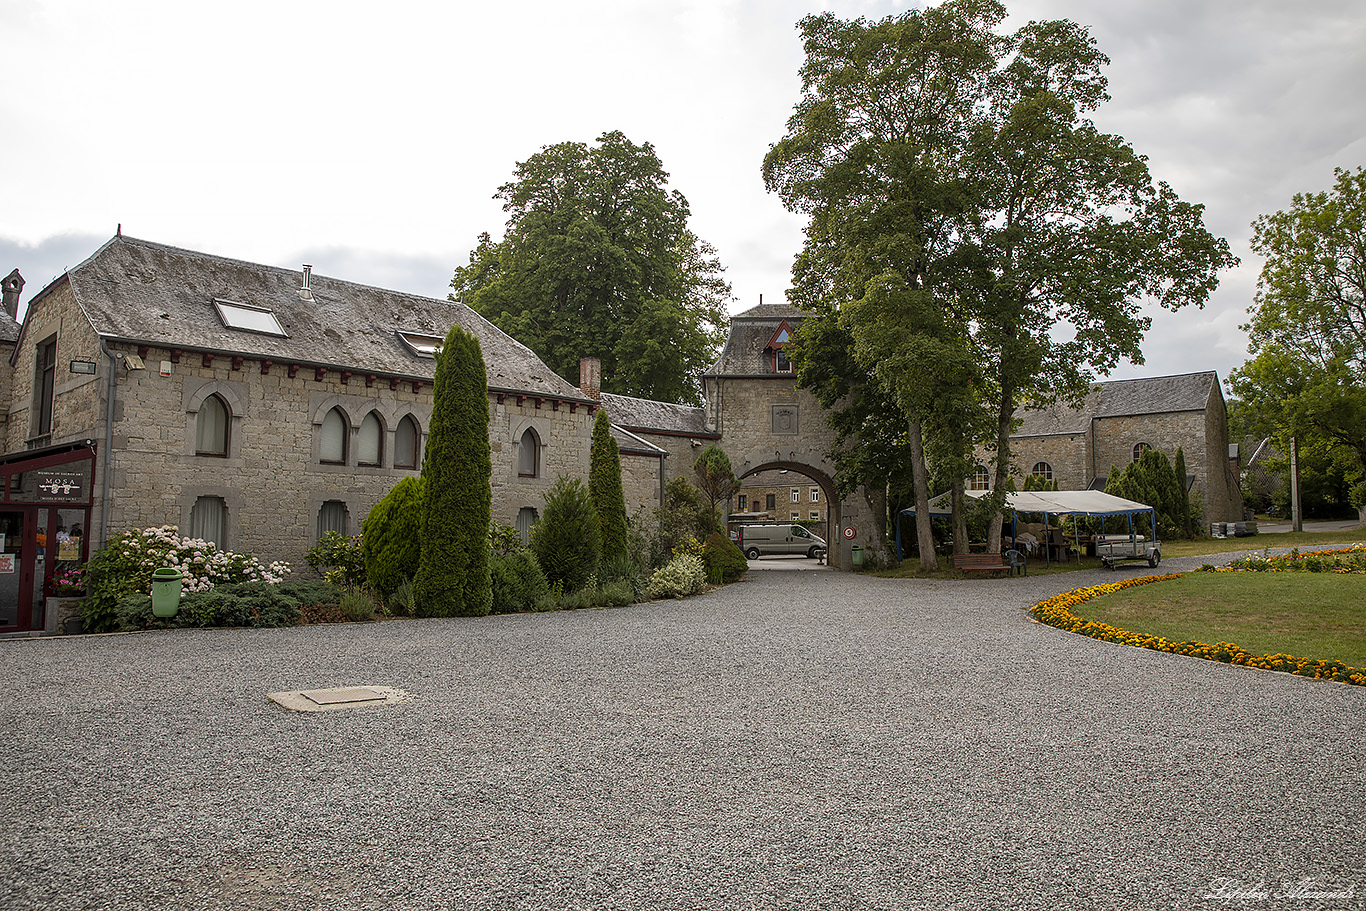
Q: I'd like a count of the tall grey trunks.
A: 3